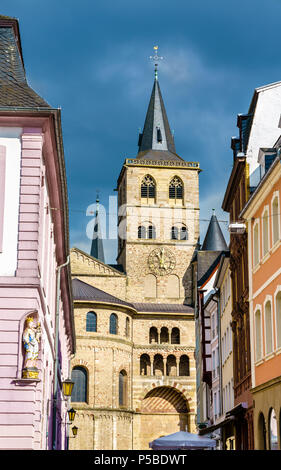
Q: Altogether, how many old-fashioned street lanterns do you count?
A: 3